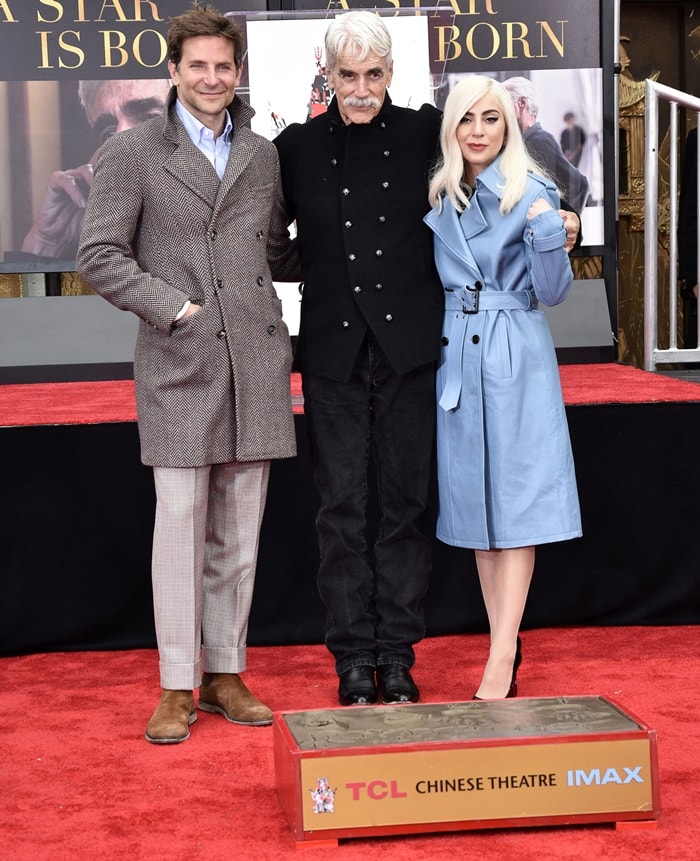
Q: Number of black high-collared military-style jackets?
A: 1